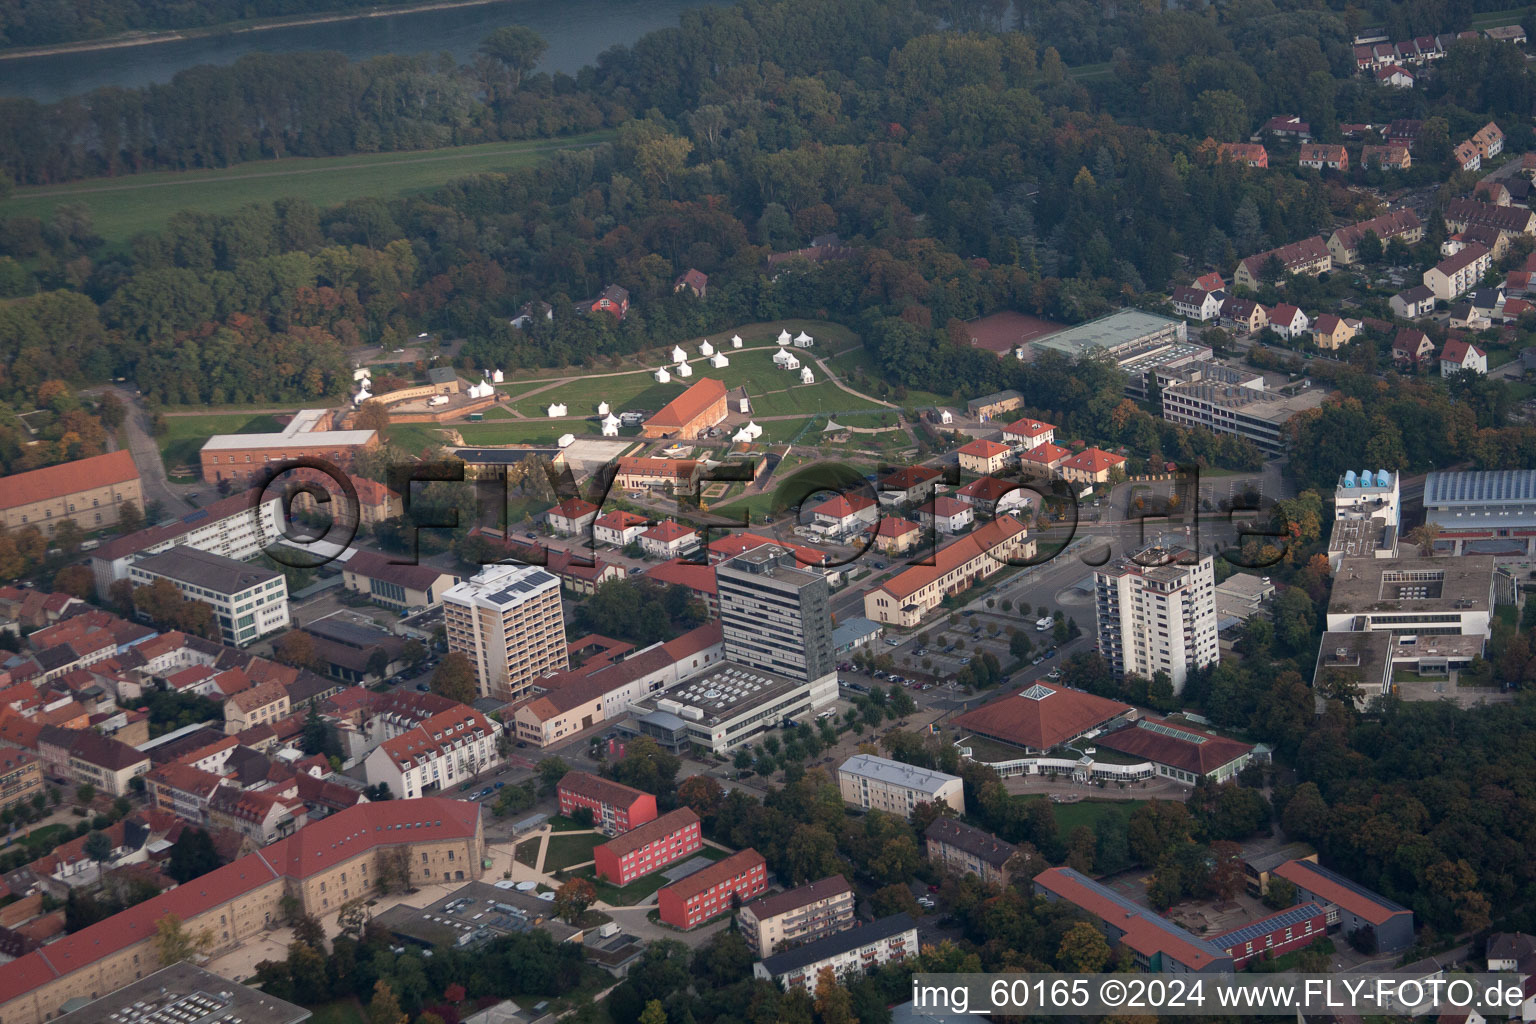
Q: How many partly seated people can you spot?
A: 0